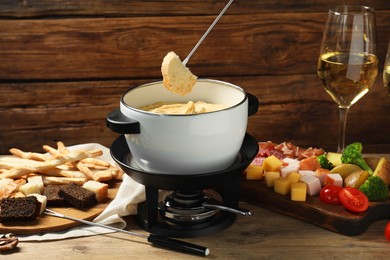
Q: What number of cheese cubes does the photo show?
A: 6